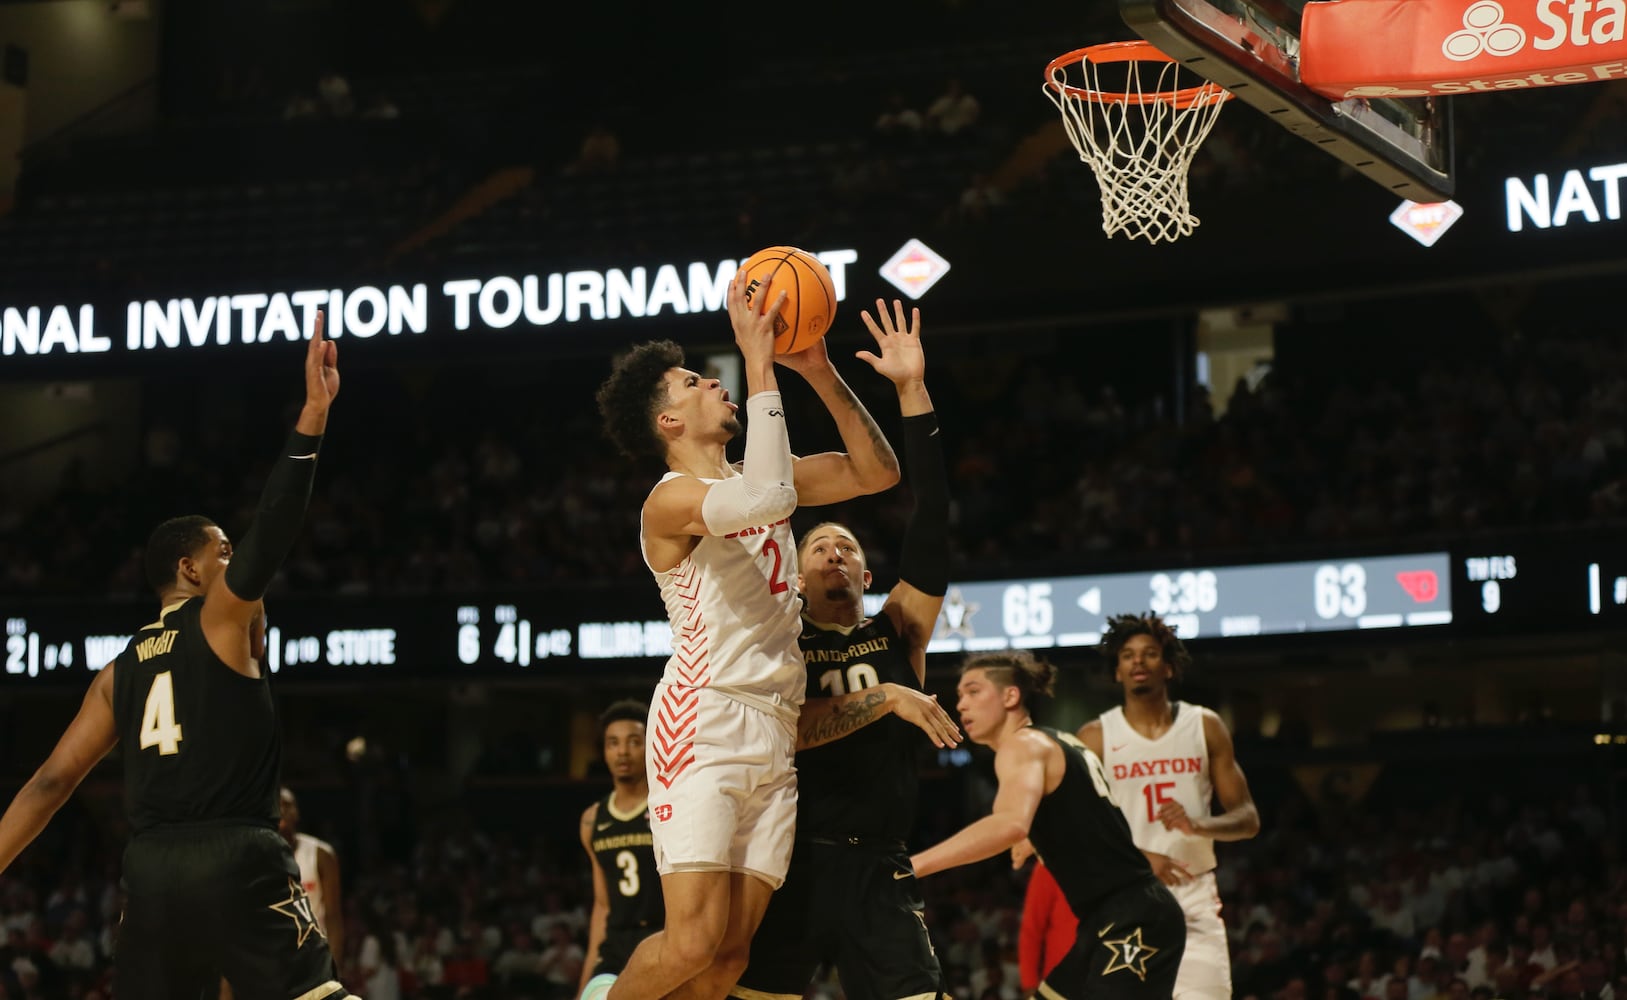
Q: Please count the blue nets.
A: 0